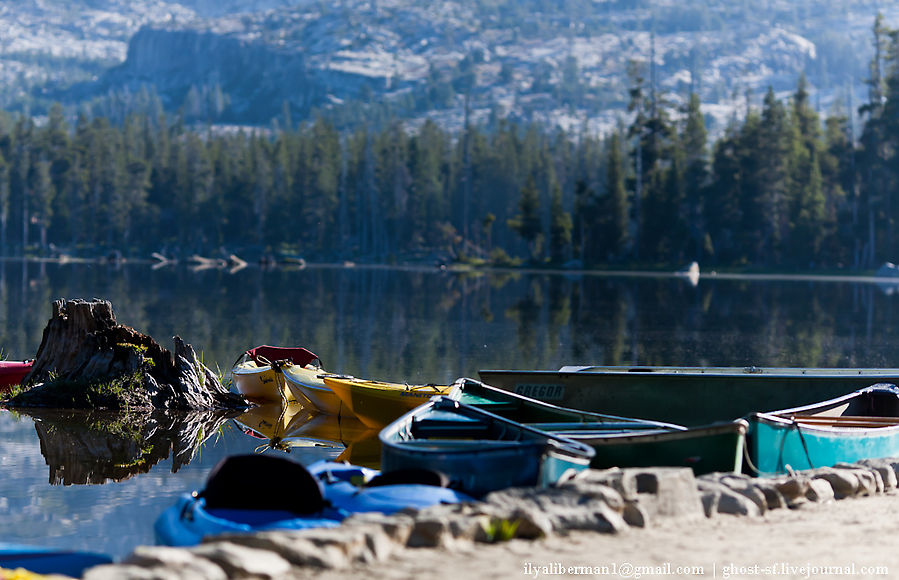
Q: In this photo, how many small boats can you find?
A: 11